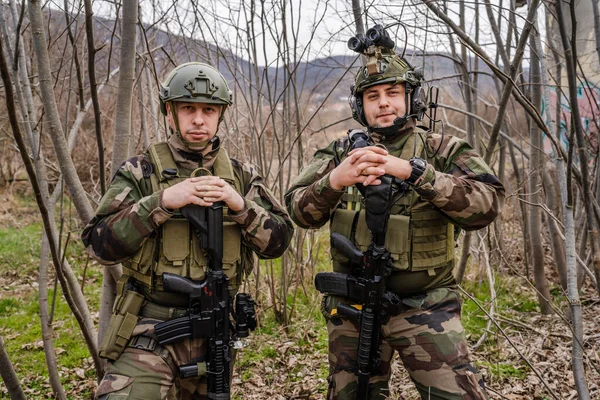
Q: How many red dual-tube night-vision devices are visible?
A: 0